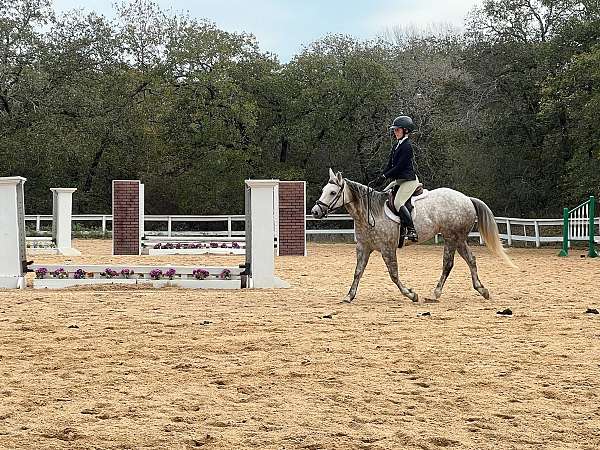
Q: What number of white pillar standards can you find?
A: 3